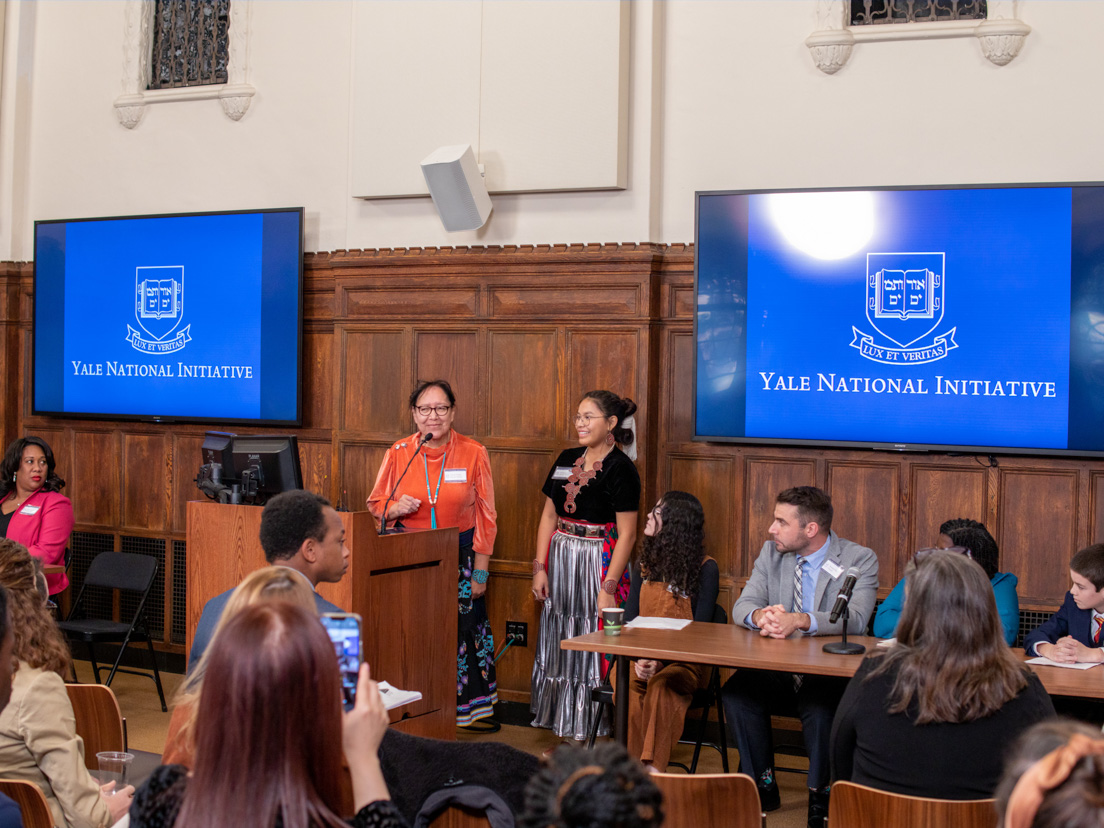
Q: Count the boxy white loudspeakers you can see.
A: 1